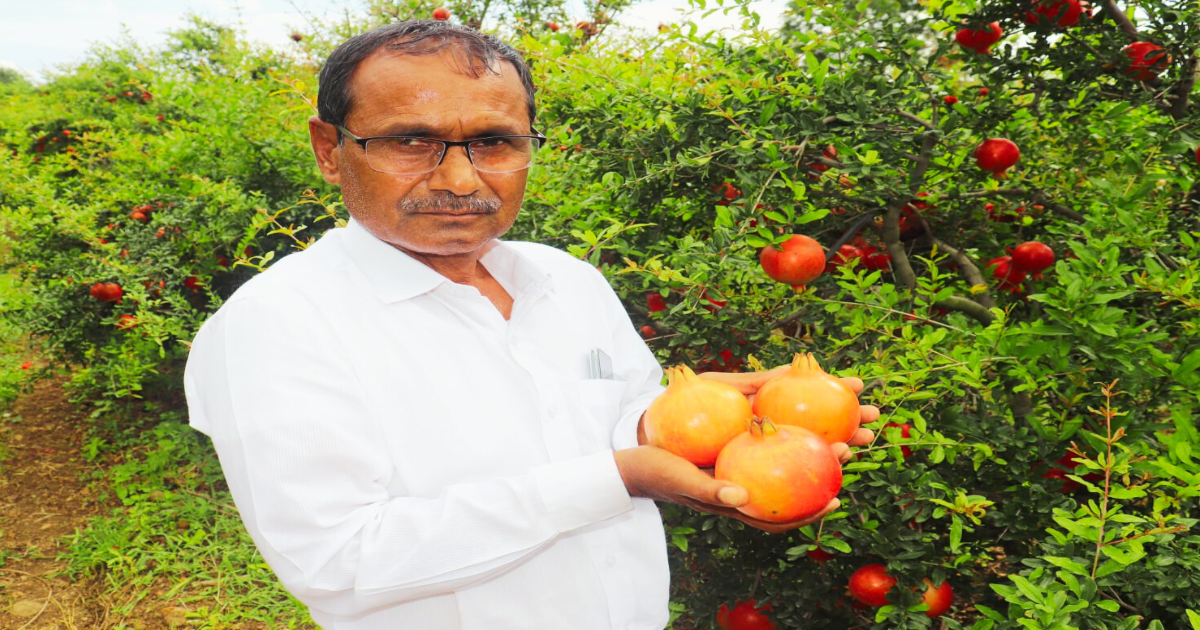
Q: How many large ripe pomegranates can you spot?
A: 3